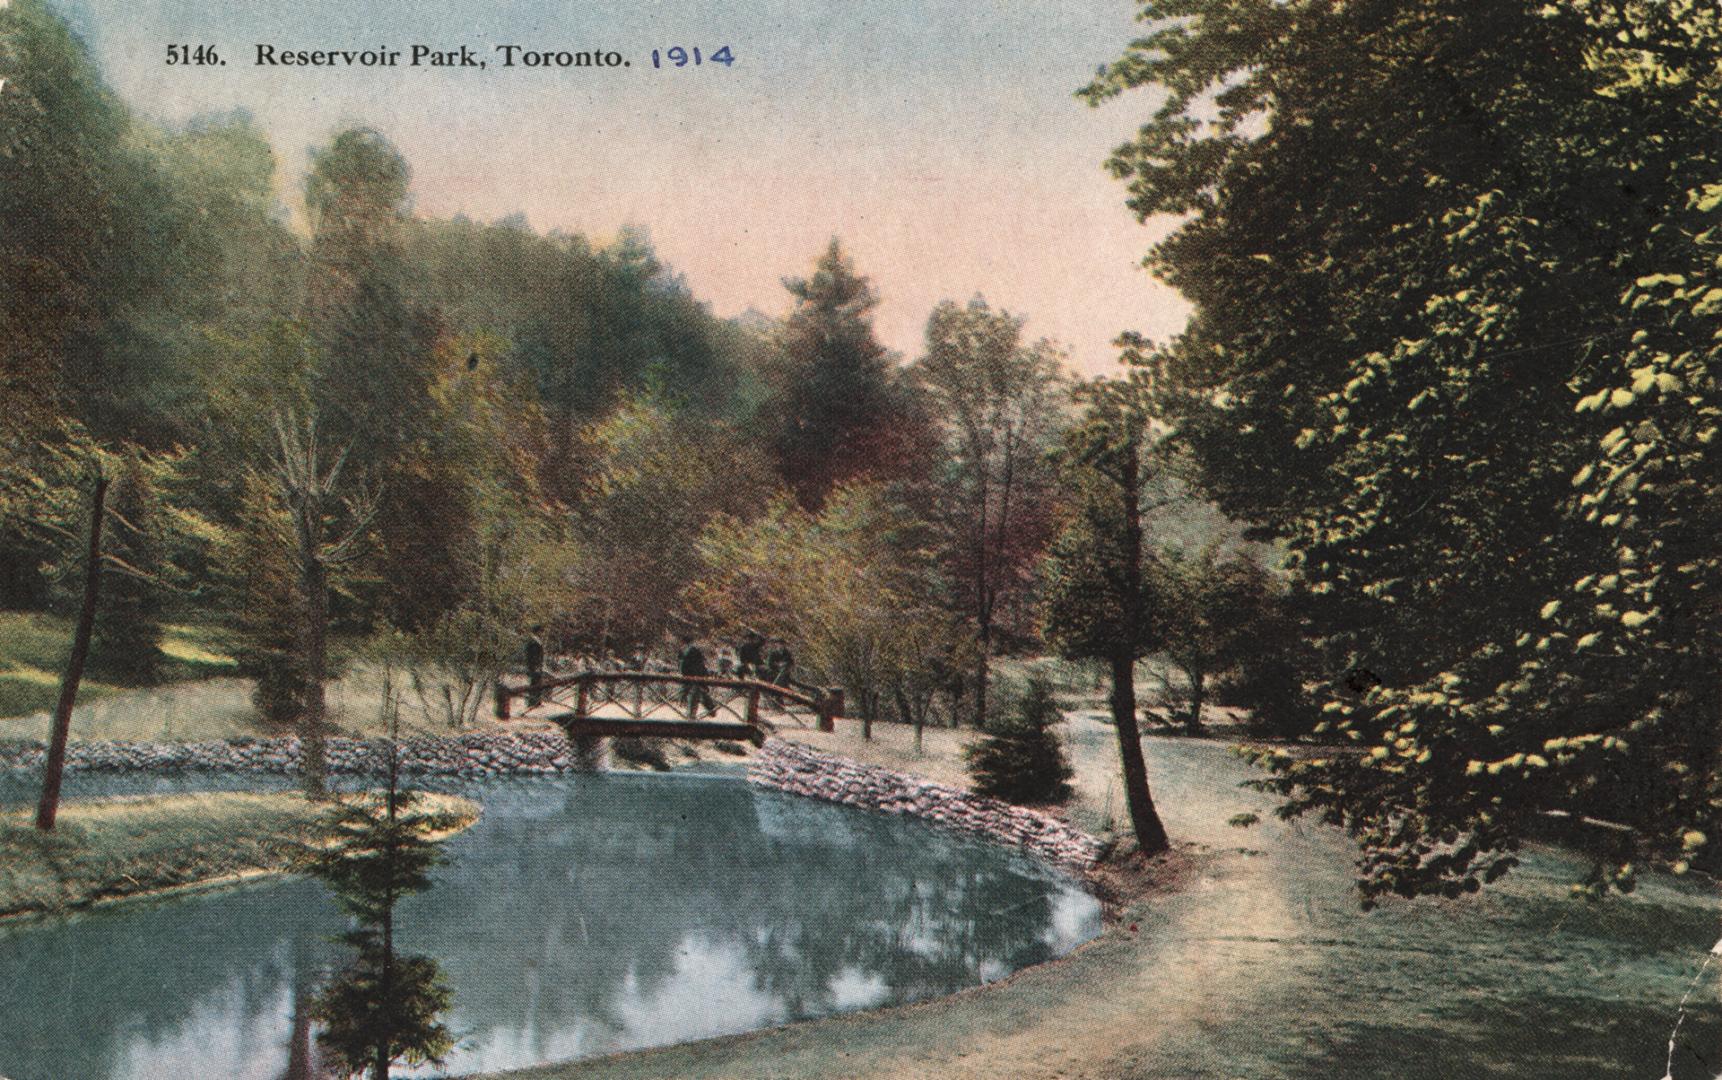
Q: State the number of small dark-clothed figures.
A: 4